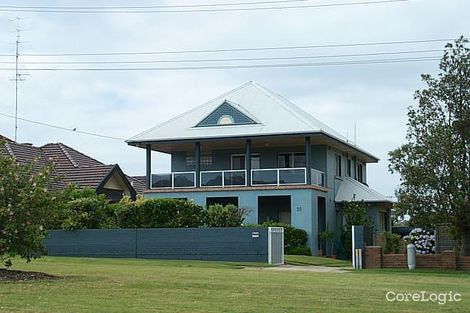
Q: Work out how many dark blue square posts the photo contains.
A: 4